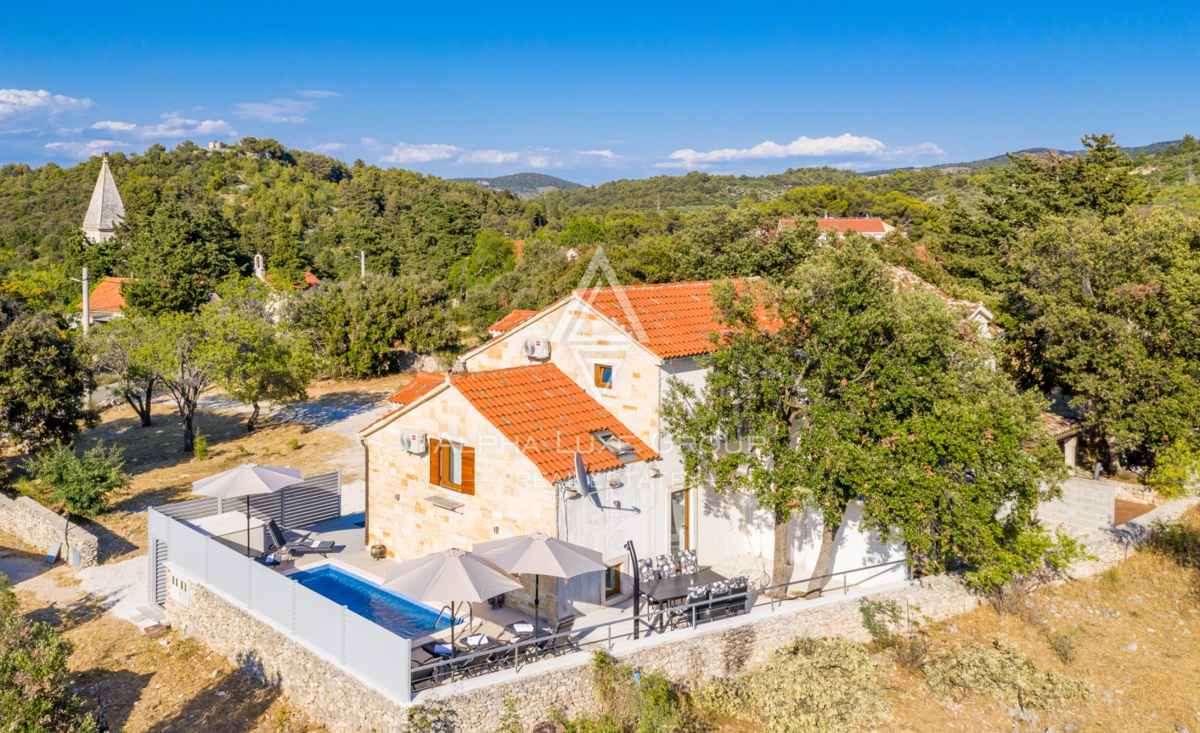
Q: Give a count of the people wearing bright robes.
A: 0